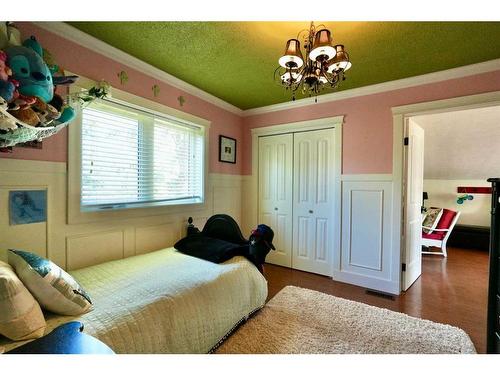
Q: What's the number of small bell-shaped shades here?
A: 5